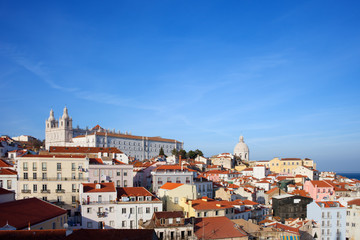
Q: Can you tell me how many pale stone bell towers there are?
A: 2